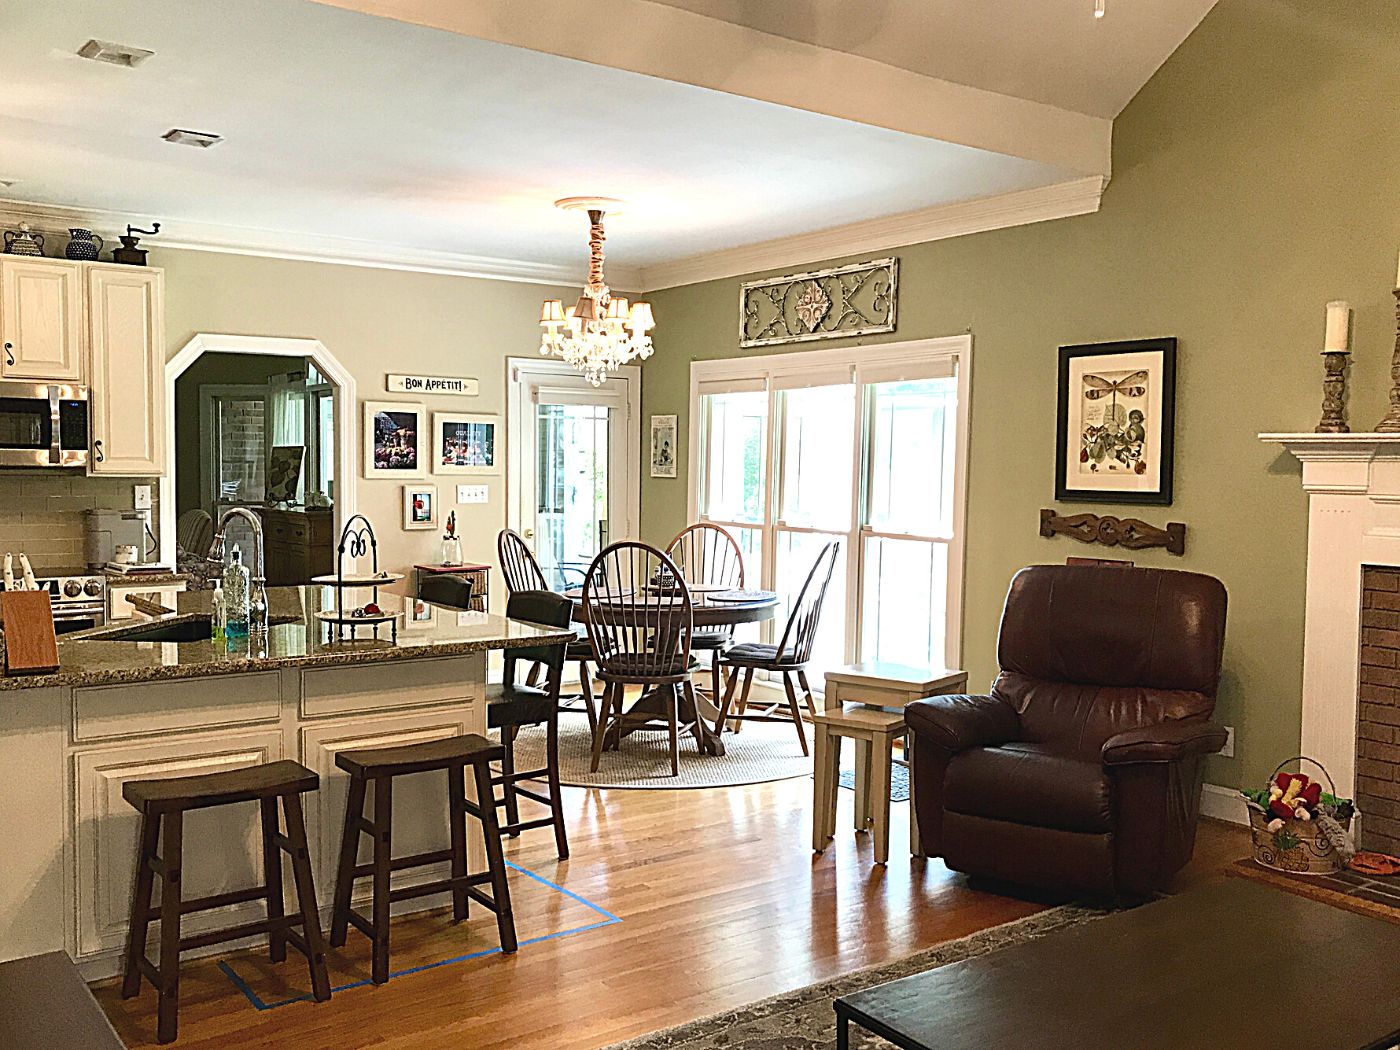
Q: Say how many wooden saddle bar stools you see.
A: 2